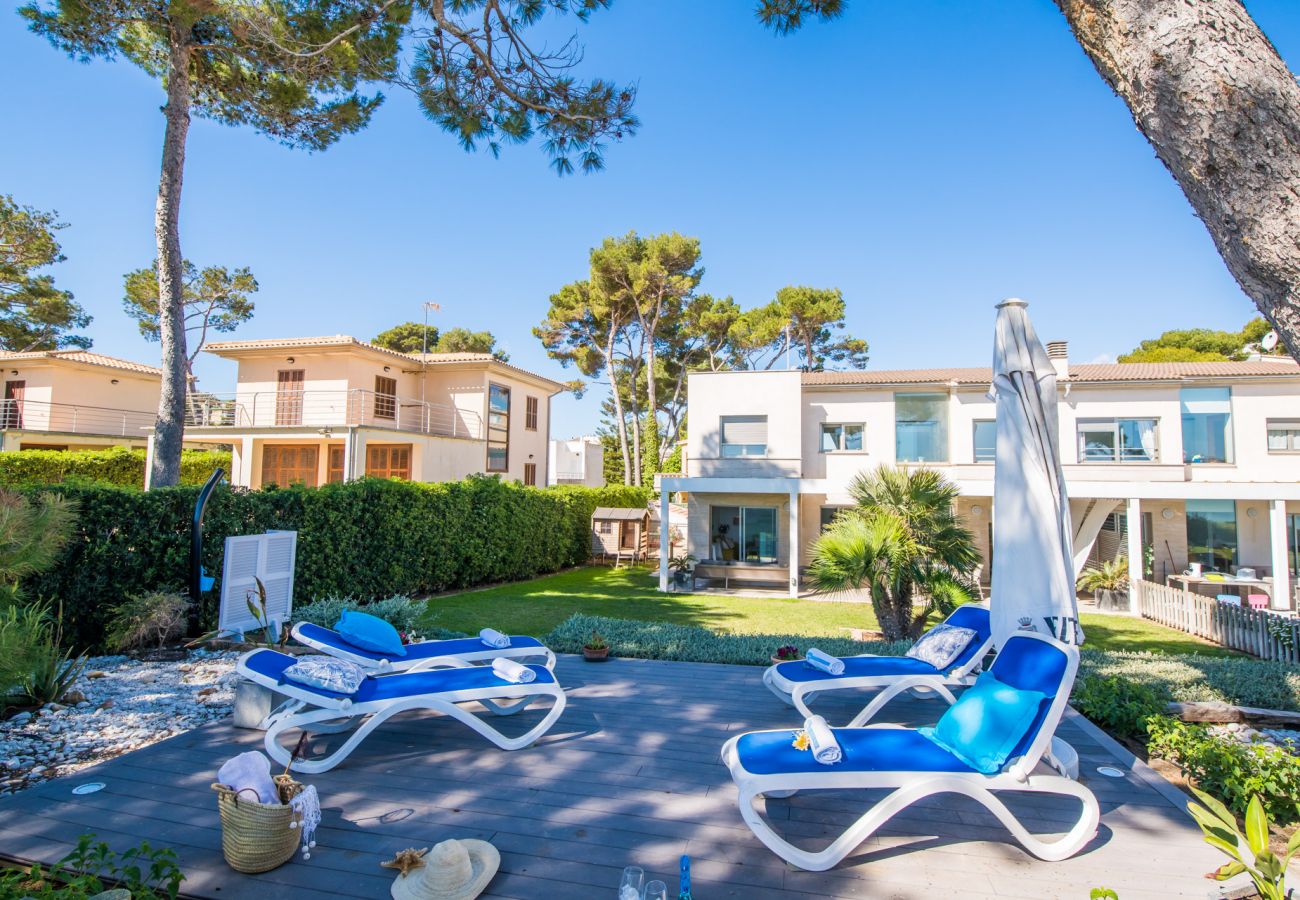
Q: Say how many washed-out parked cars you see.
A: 0